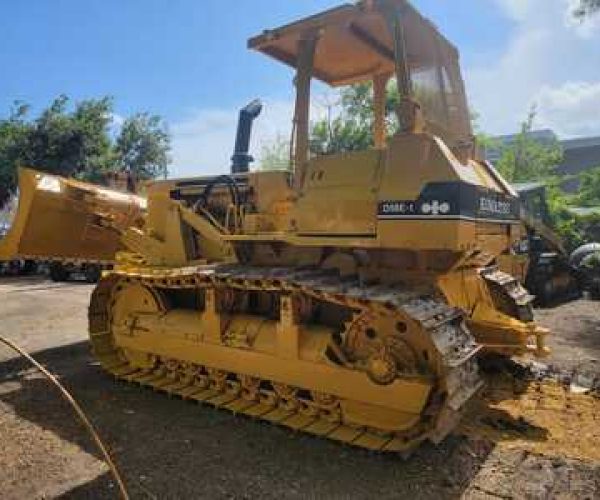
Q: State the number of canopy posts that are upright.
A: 4